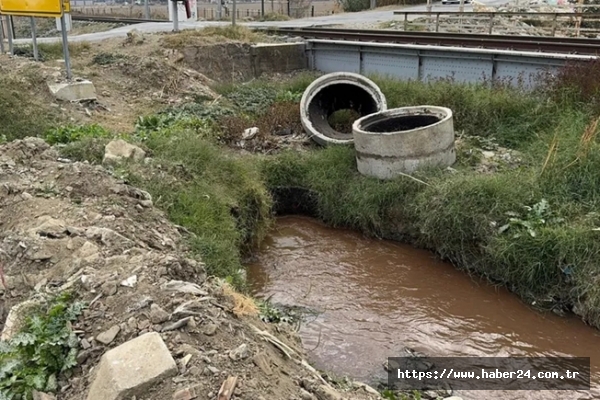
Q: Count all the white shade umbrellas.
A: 0